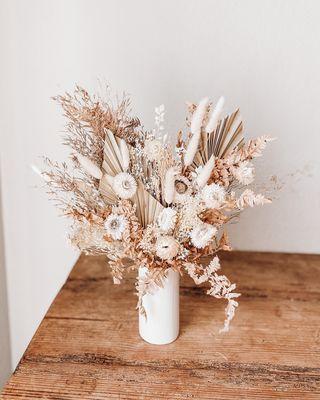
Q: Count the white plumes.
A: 8